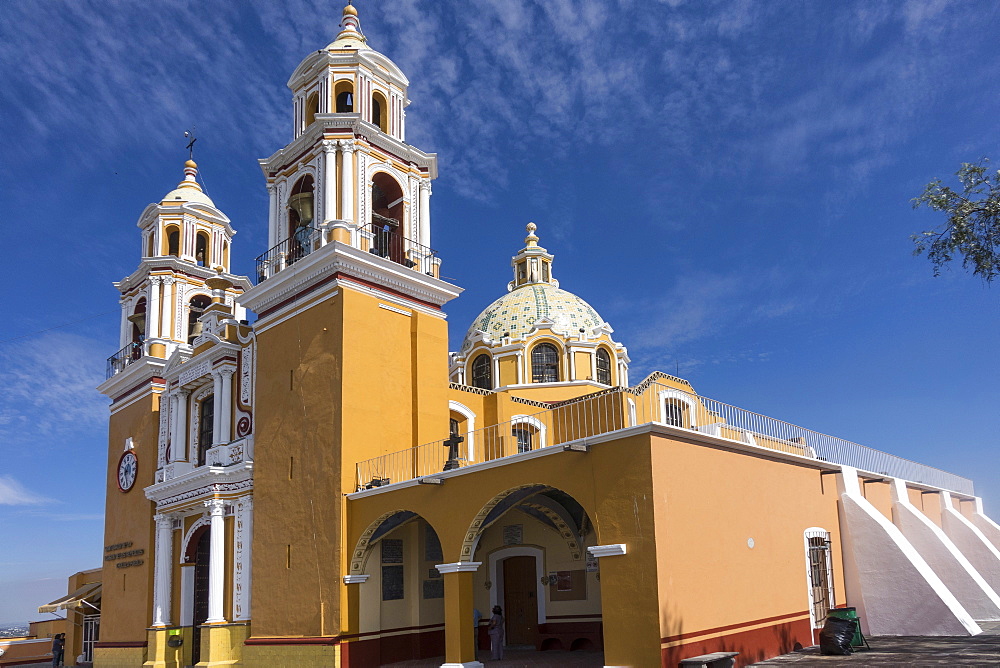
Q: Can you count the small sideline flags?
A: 0